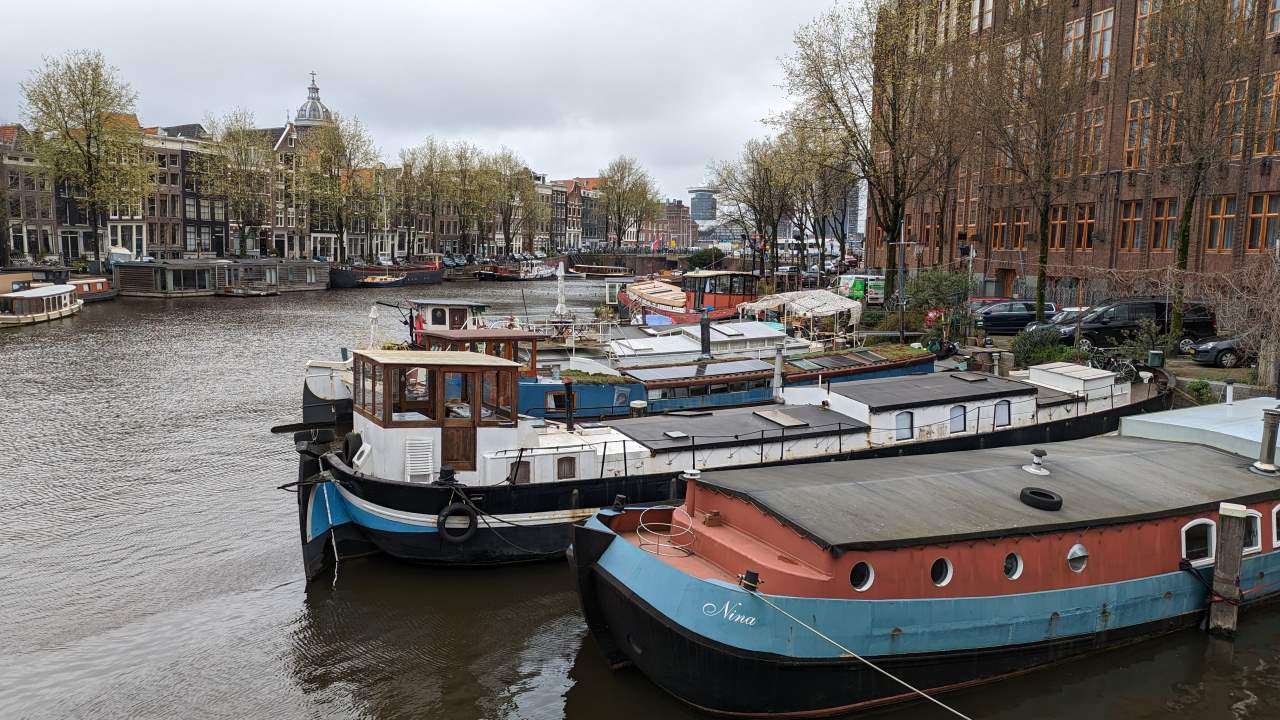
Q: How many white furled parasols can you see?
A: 2